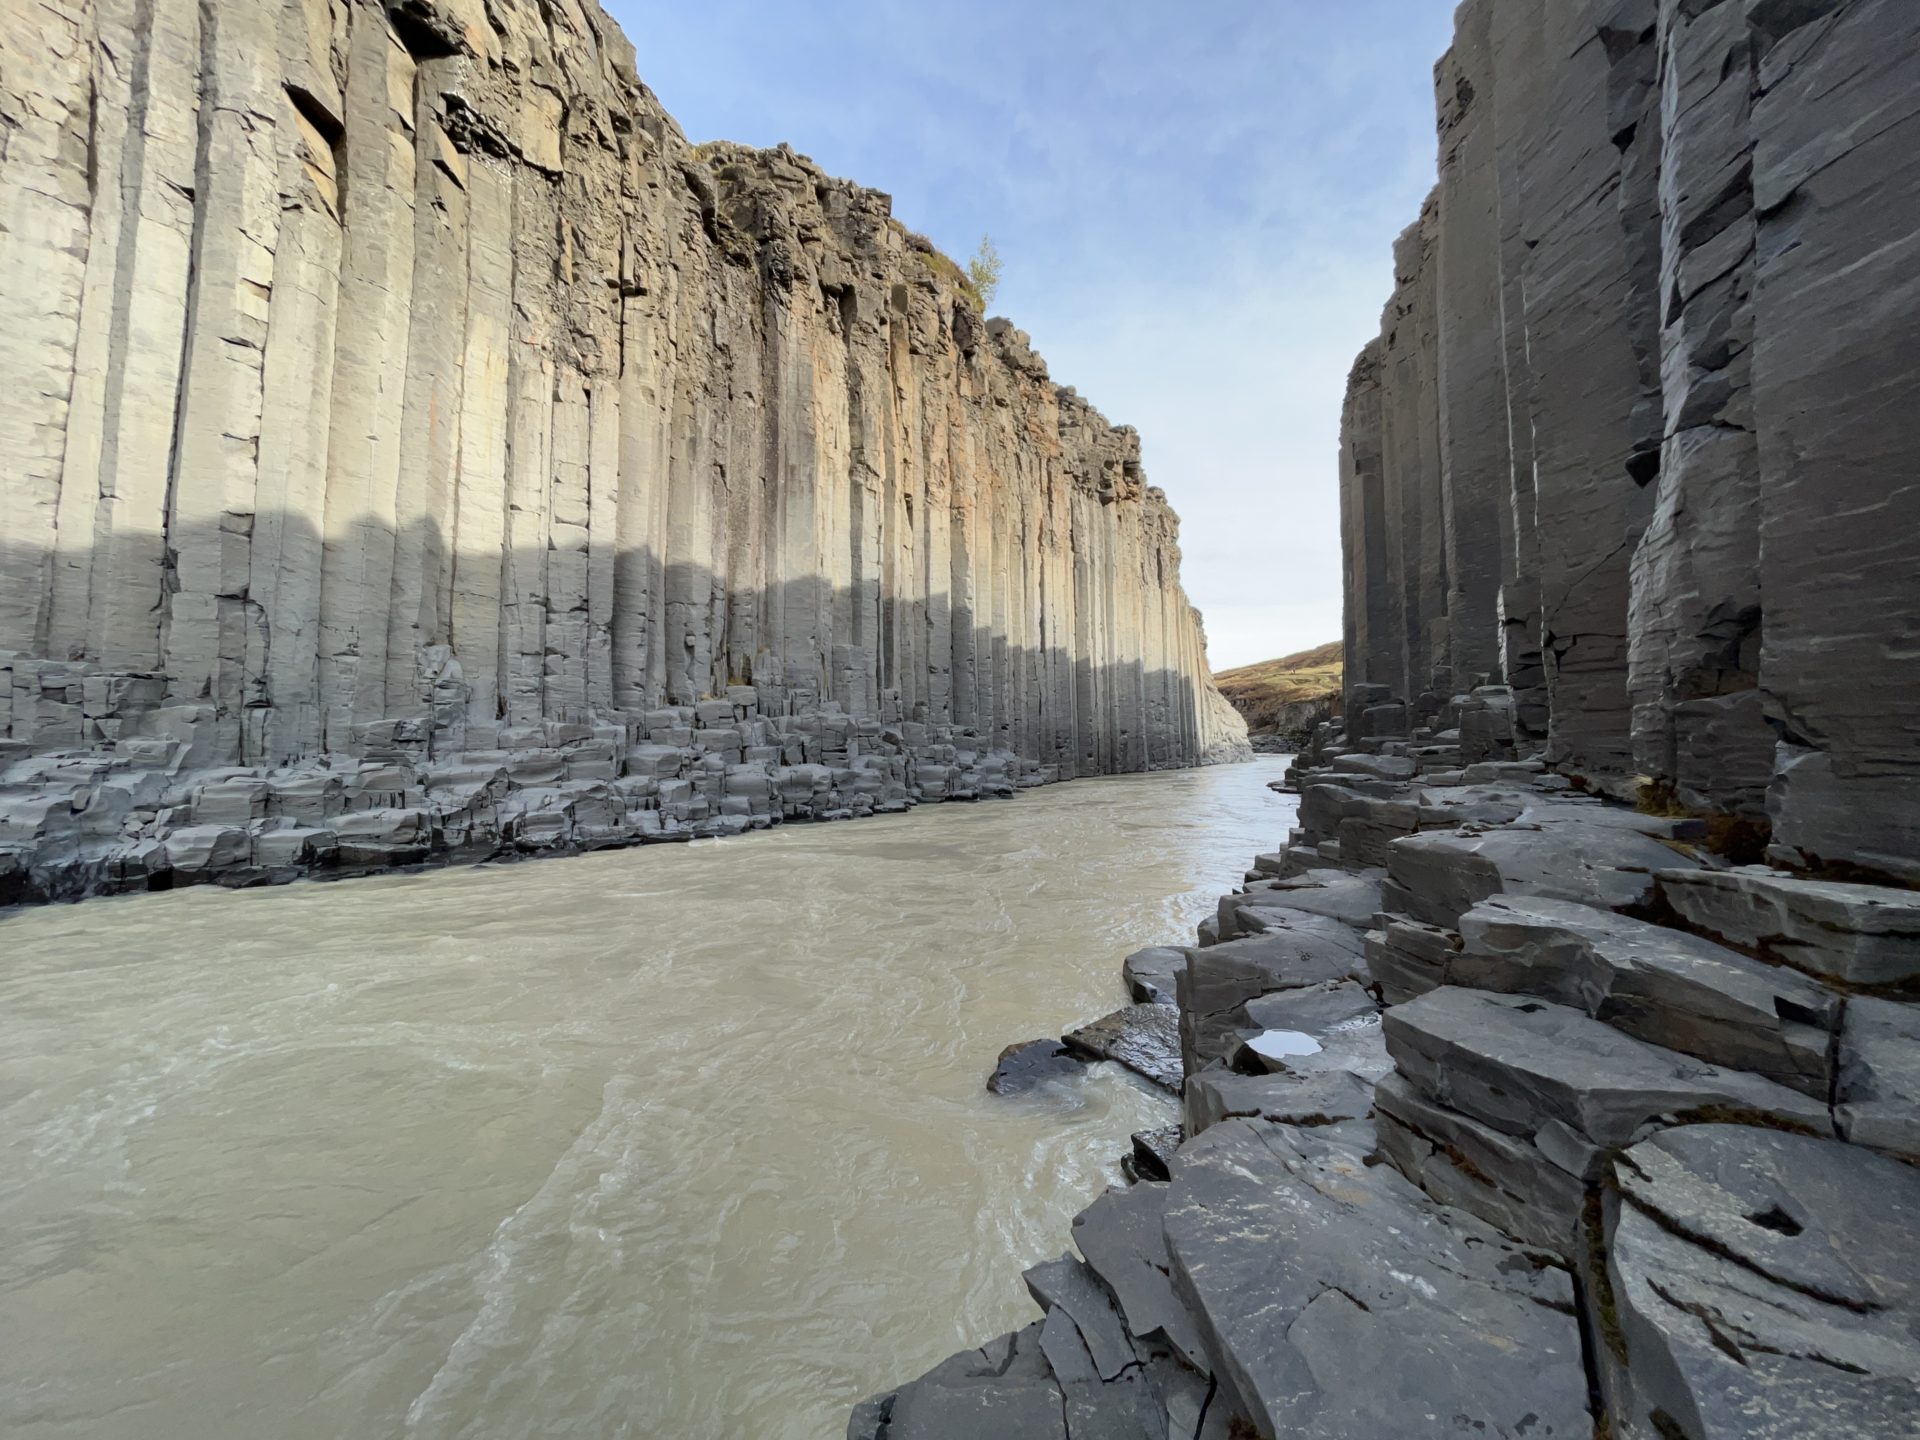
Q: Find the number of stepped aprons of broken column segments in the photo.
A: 2